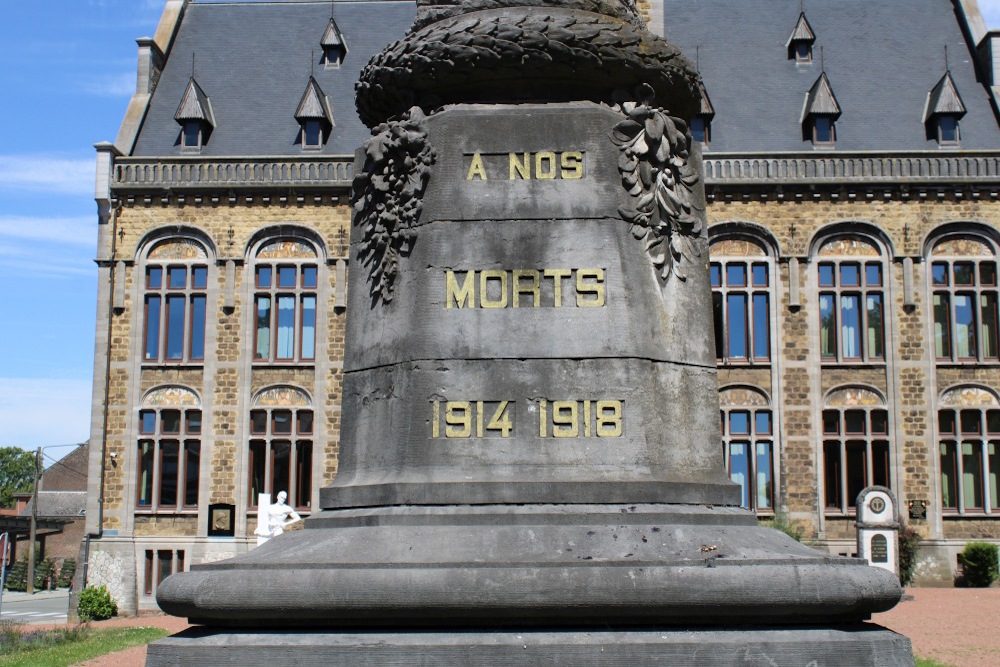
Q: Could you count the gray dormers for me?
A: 7